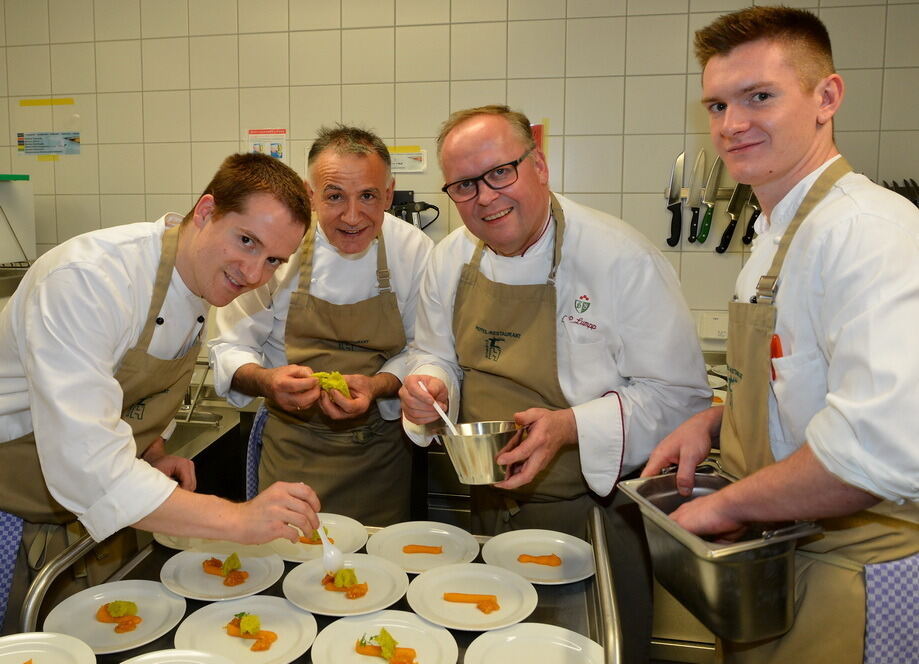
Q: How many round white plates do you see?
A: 13